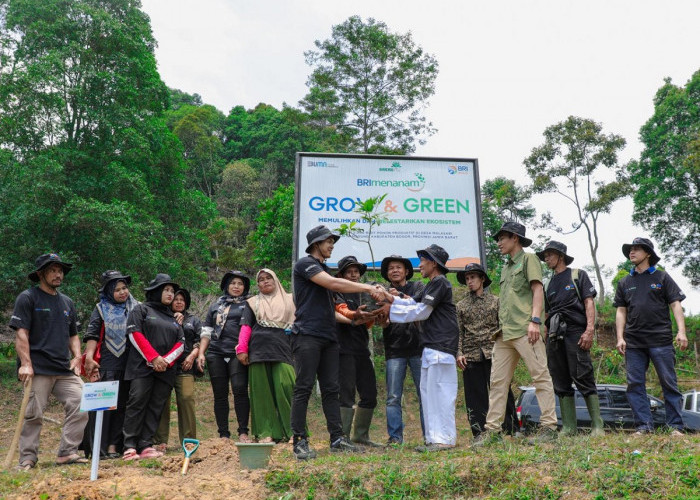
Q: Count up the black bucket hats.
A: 13